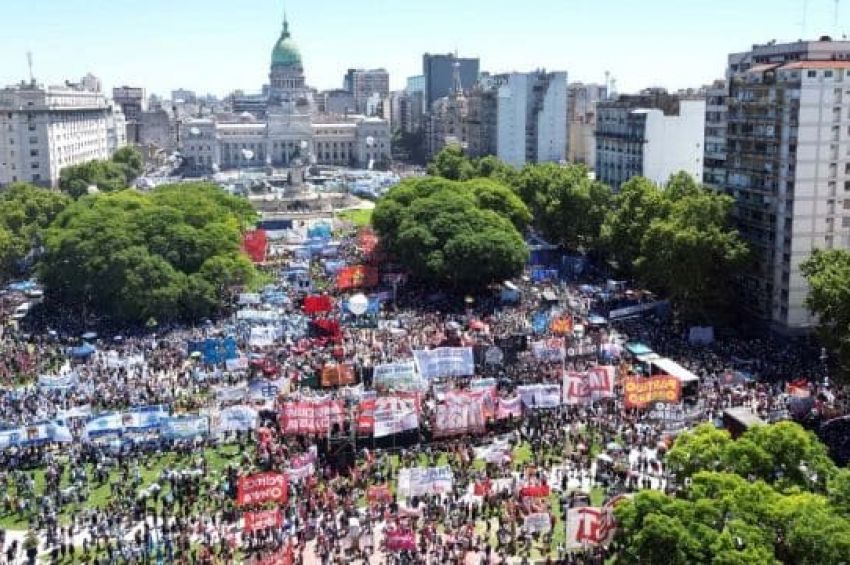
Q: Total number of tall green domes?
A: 1